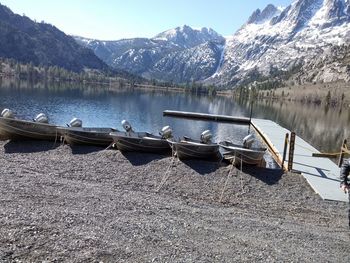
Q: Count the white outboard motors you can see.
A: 7